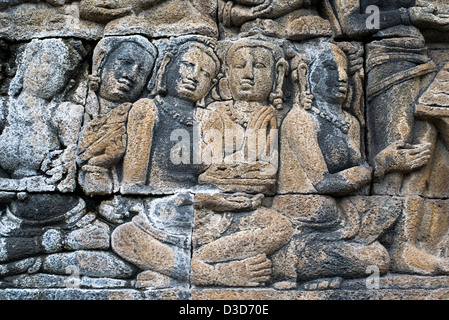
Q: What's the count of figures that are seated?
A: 5